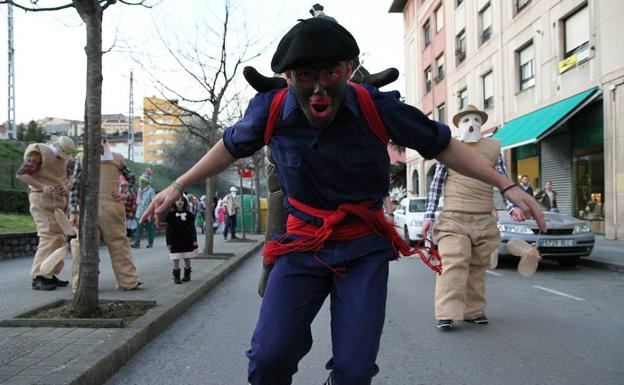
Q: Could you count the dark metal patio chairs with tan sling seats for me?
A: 0